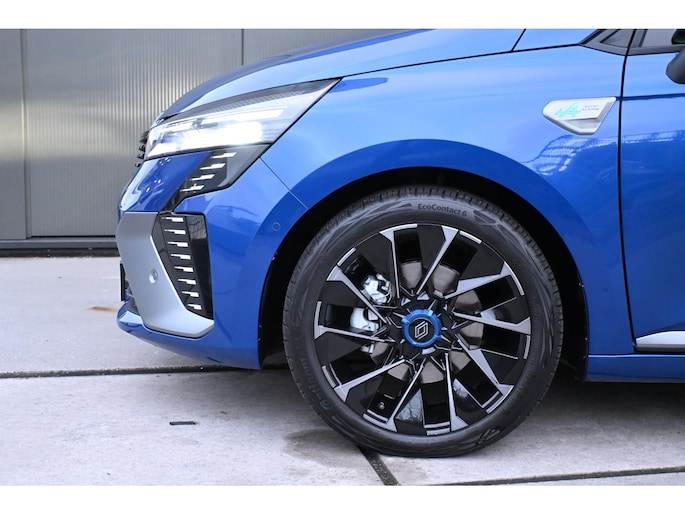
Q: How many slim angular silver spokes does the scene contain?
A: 10